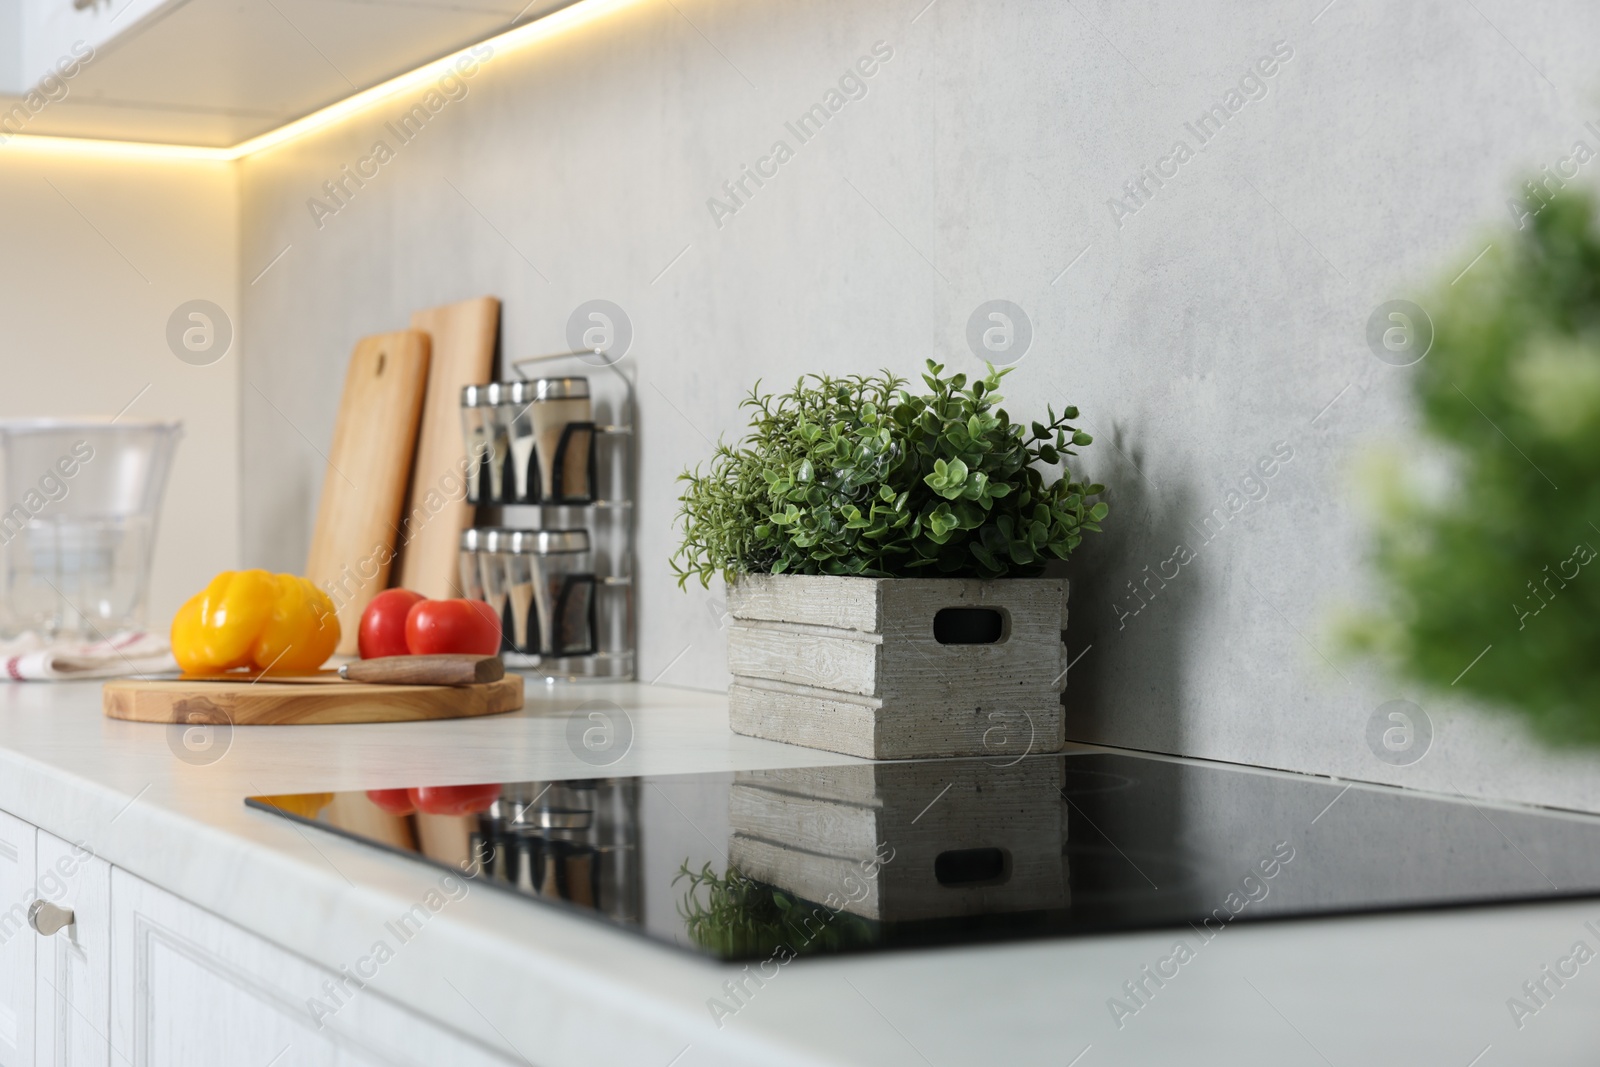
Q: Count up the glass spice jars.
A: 8